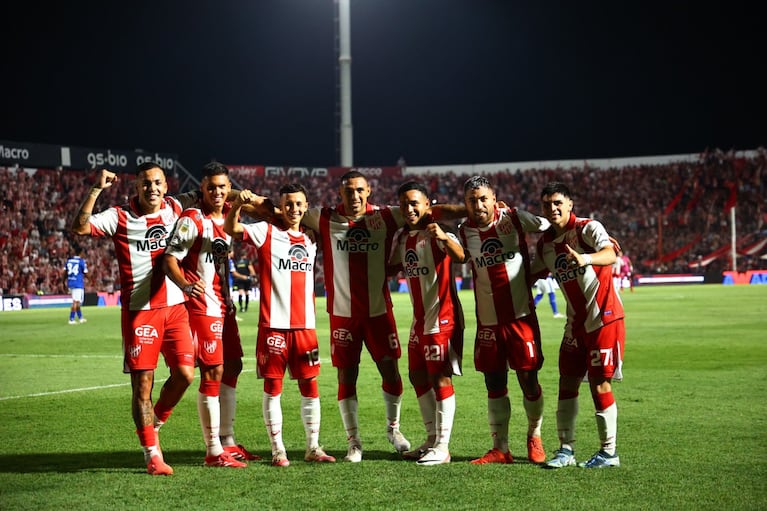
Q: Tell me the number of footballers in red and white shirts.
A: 7